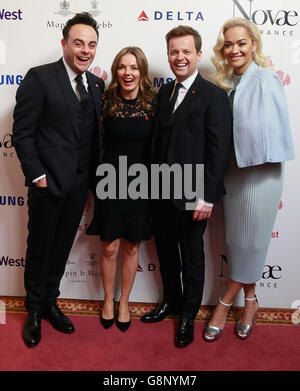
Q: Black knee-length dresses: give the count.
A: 1